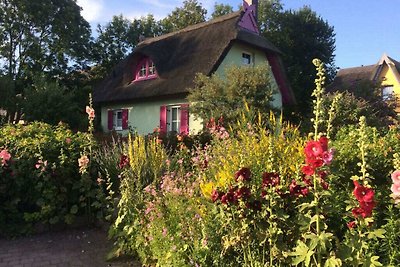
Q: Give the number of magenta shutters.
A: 4